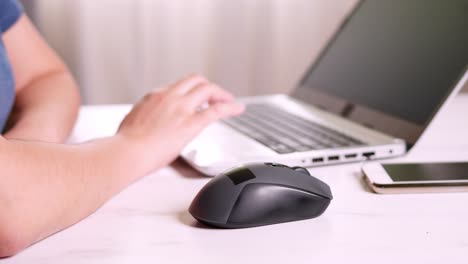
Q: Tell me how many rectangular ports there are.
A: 4